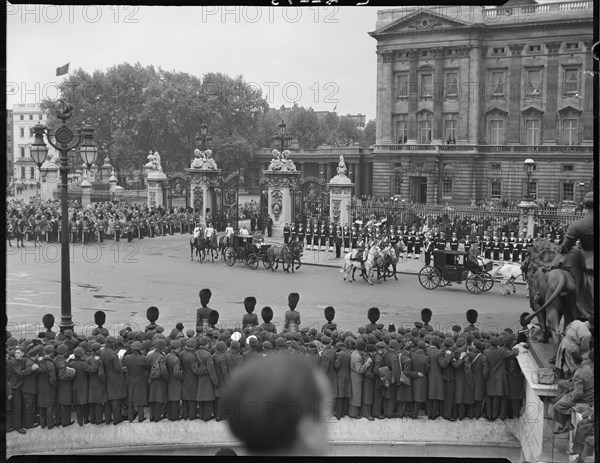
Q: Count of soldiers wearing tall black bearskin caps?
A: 13